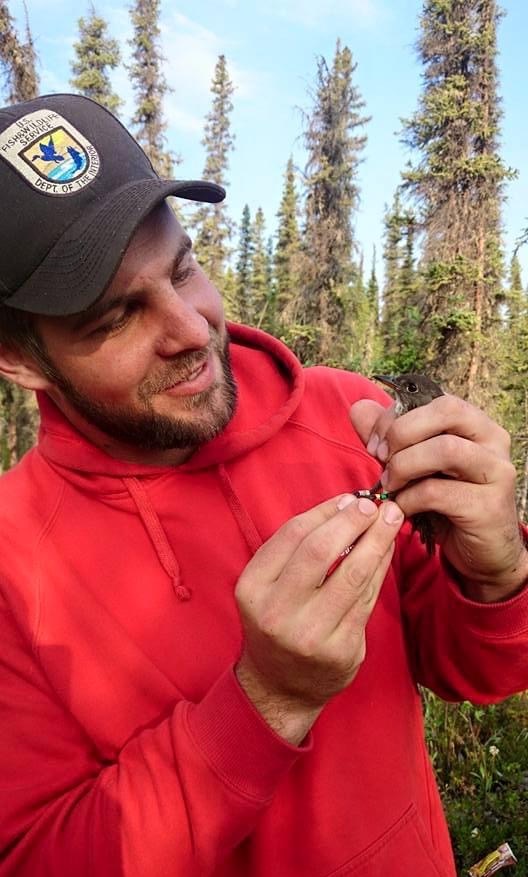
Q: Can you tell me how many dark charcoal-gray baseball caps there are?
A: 1